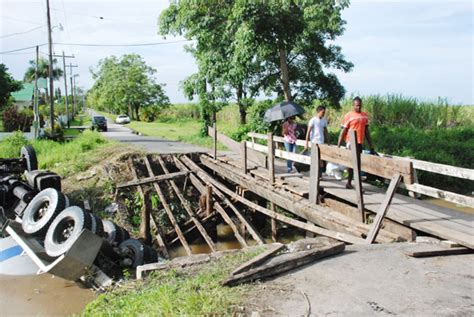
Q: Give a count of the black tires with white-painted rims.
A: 2